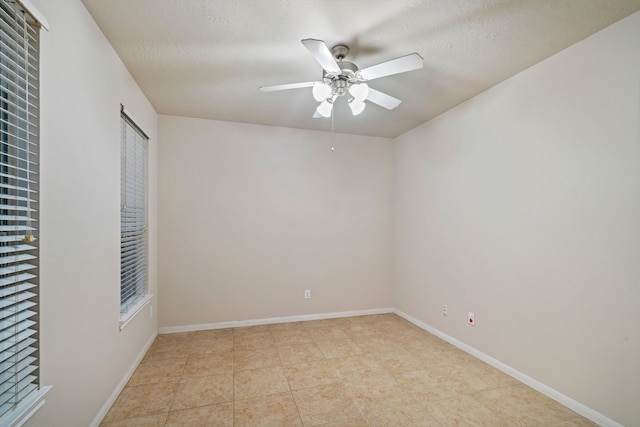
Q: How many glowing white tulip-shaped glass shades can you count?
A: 4